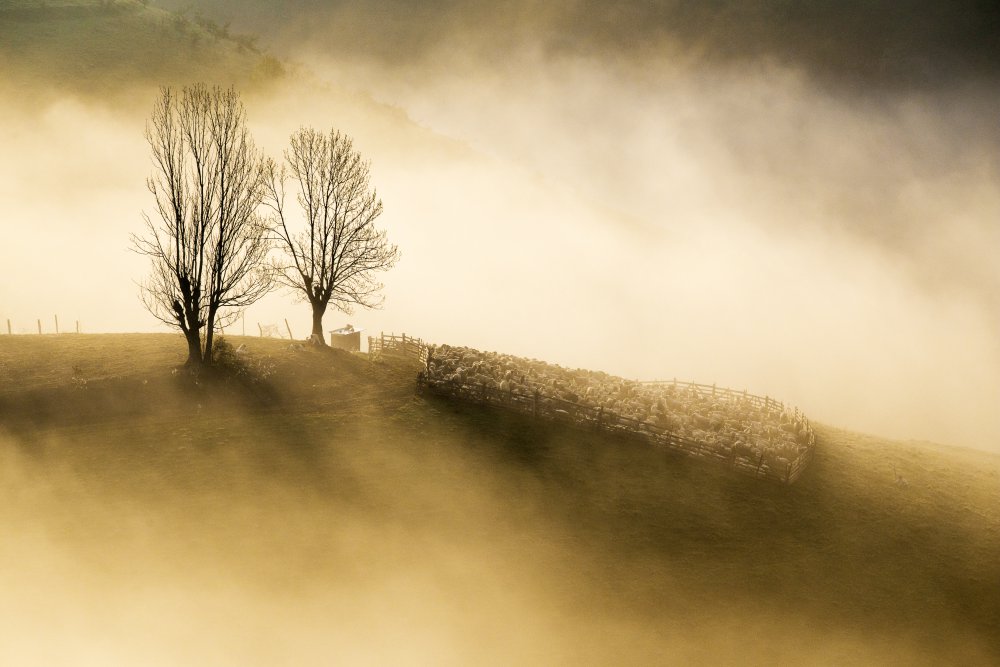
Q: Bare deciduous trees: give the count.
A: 2